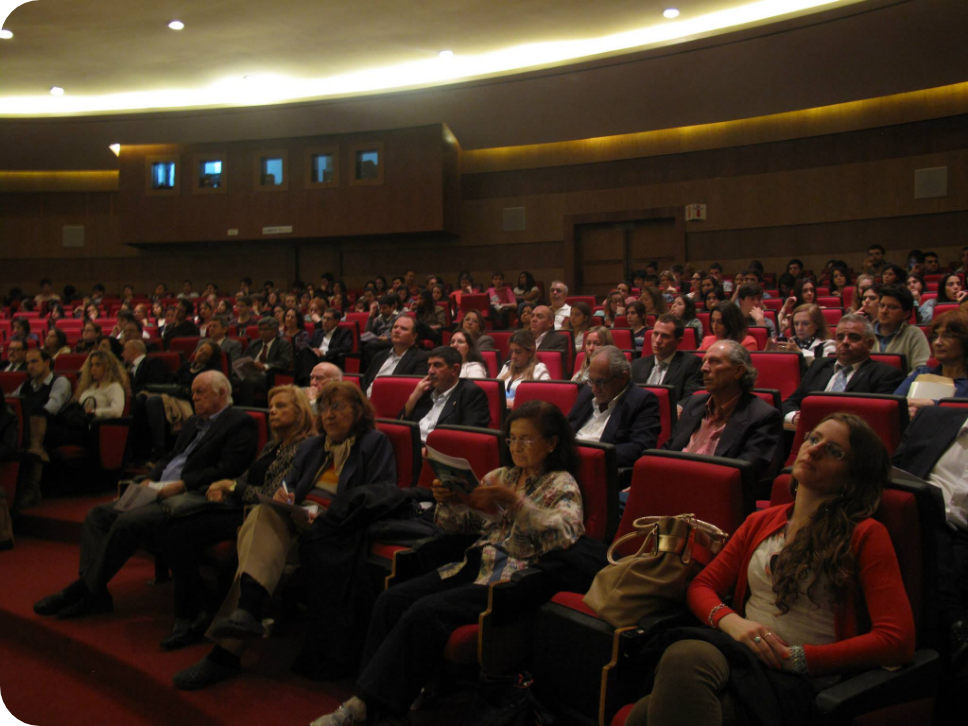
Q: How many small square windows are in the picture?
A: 5